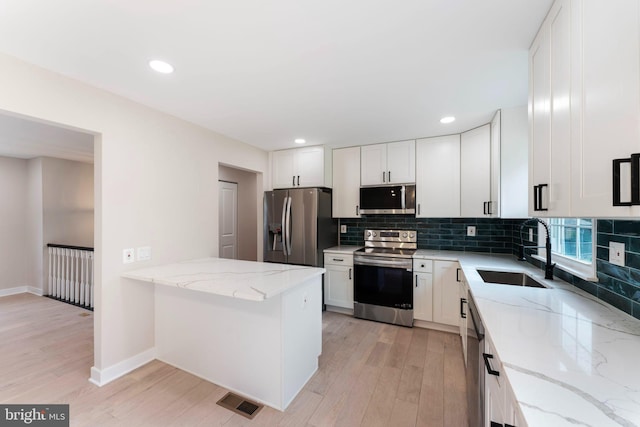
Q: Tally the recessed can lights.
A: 3